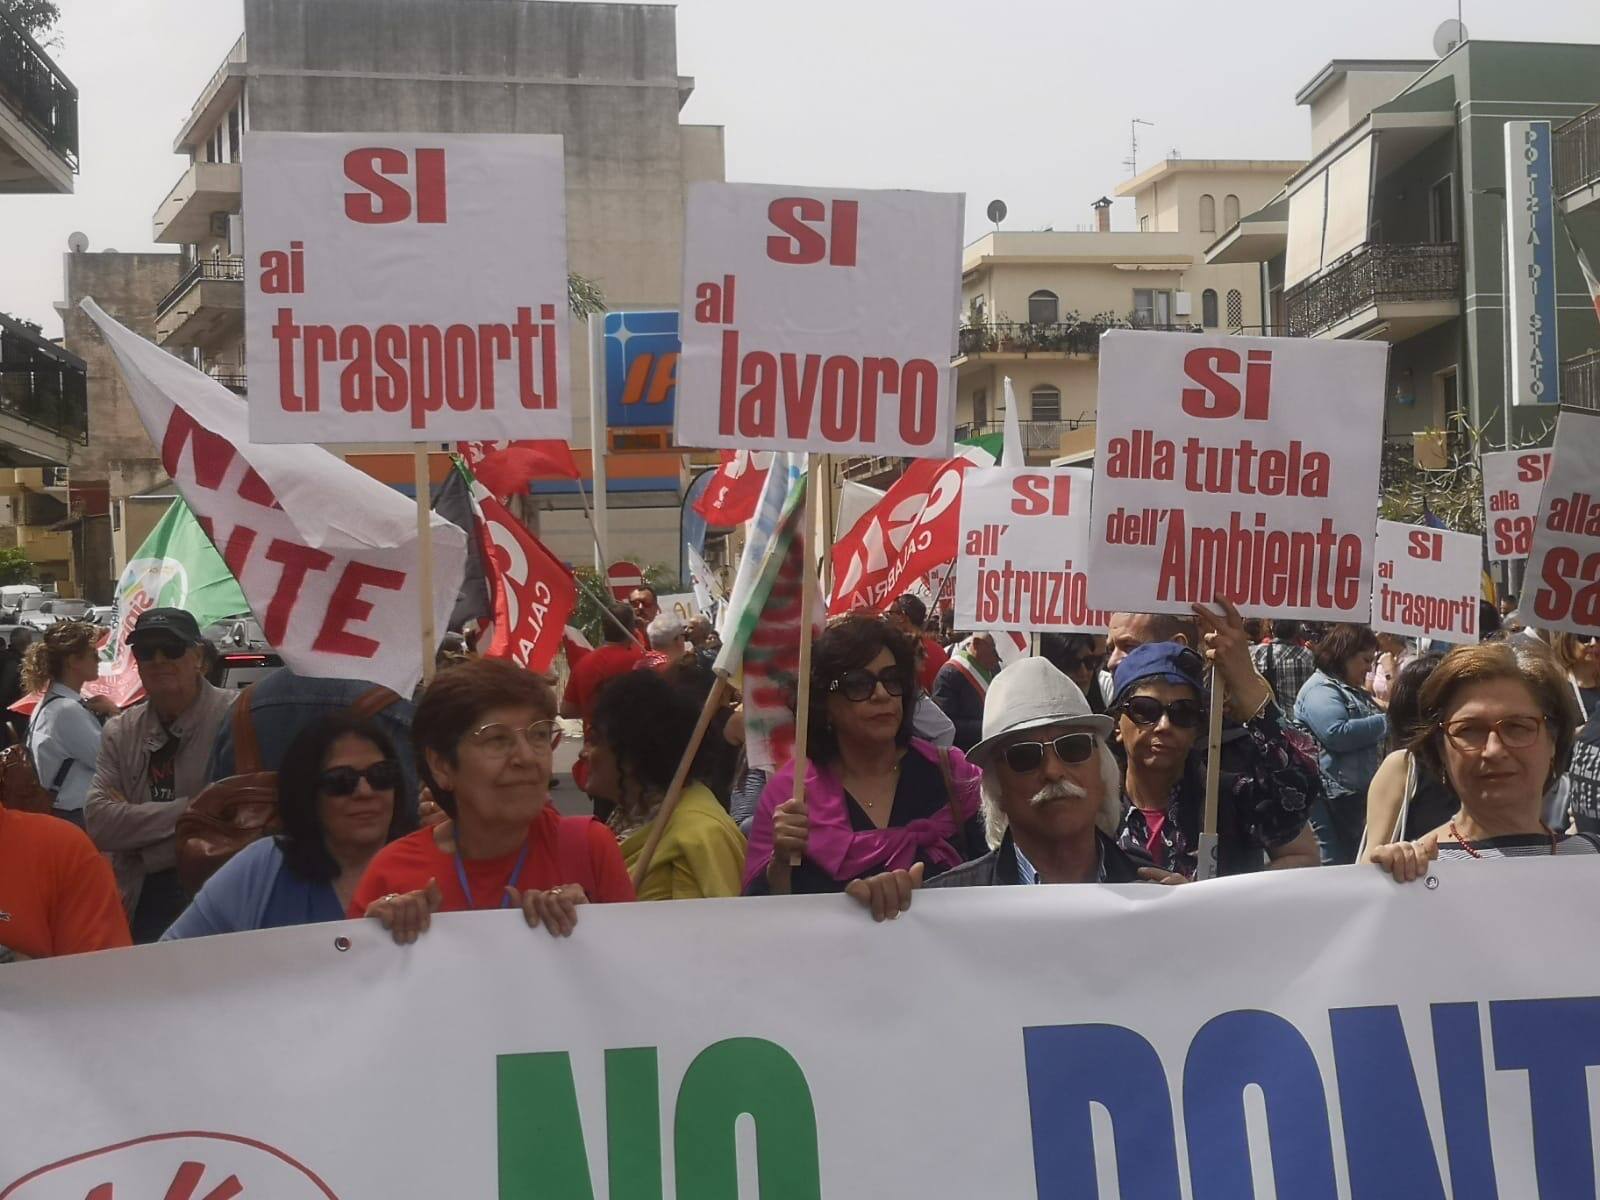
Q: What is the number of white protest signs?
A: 7